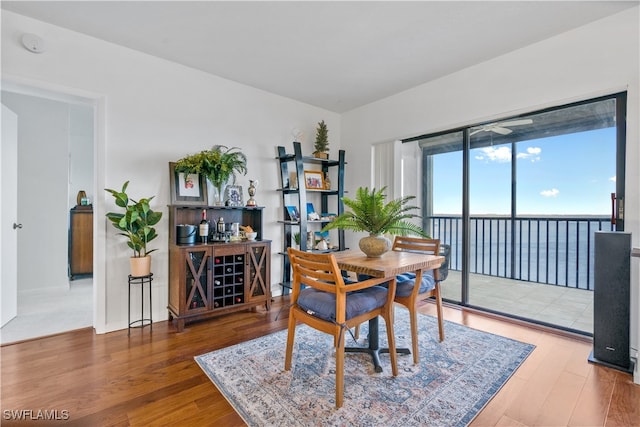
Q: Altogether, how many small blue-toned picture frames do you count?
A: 2